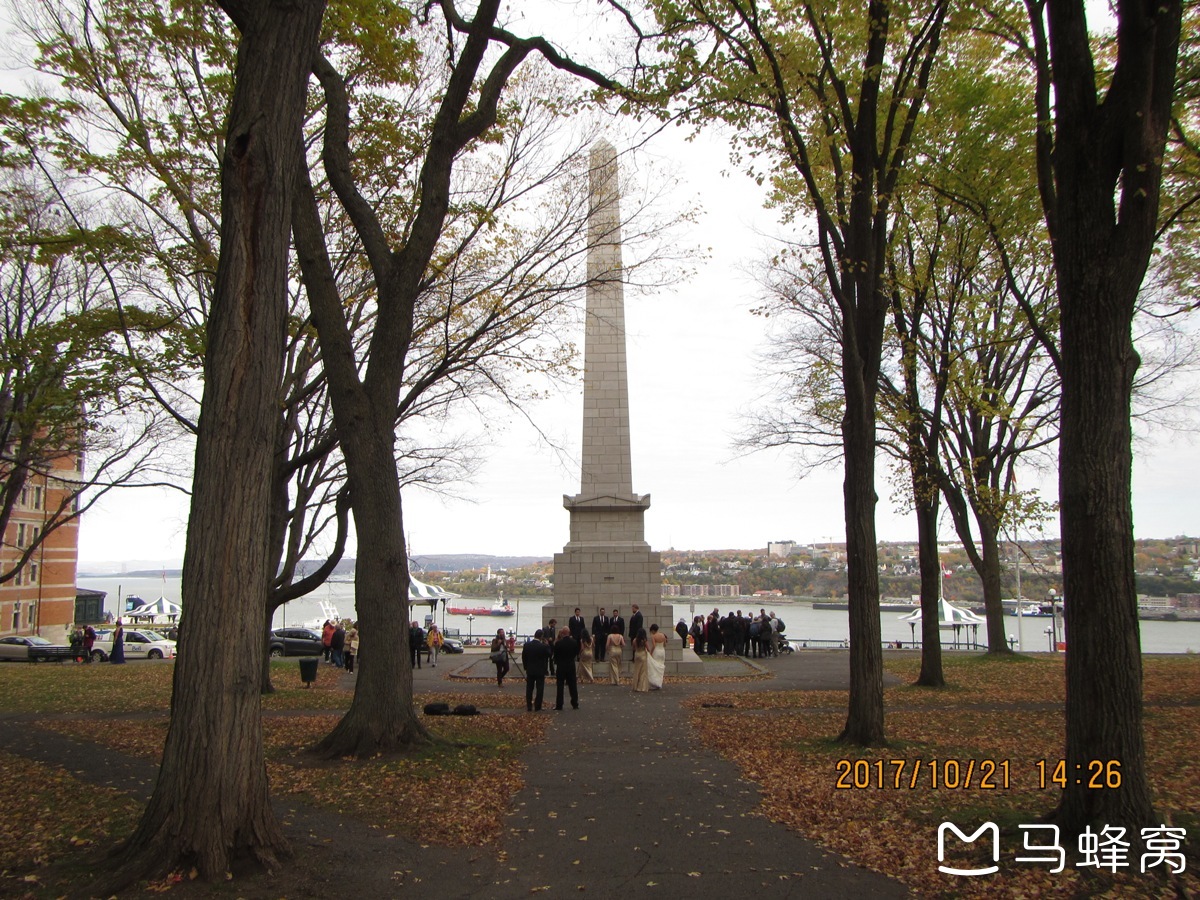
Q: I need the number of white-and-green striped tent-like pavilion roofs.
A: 3